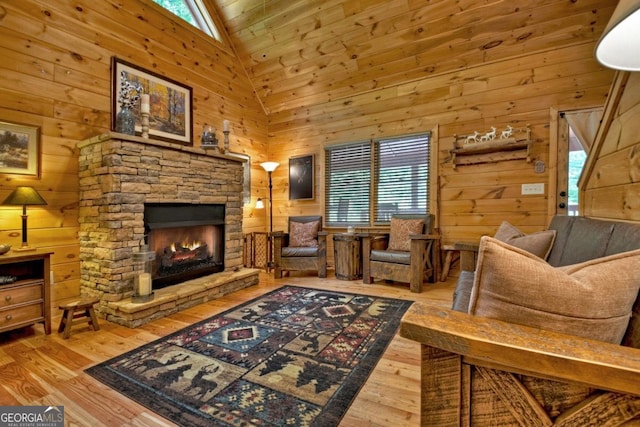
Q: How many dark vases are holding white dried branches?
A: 1